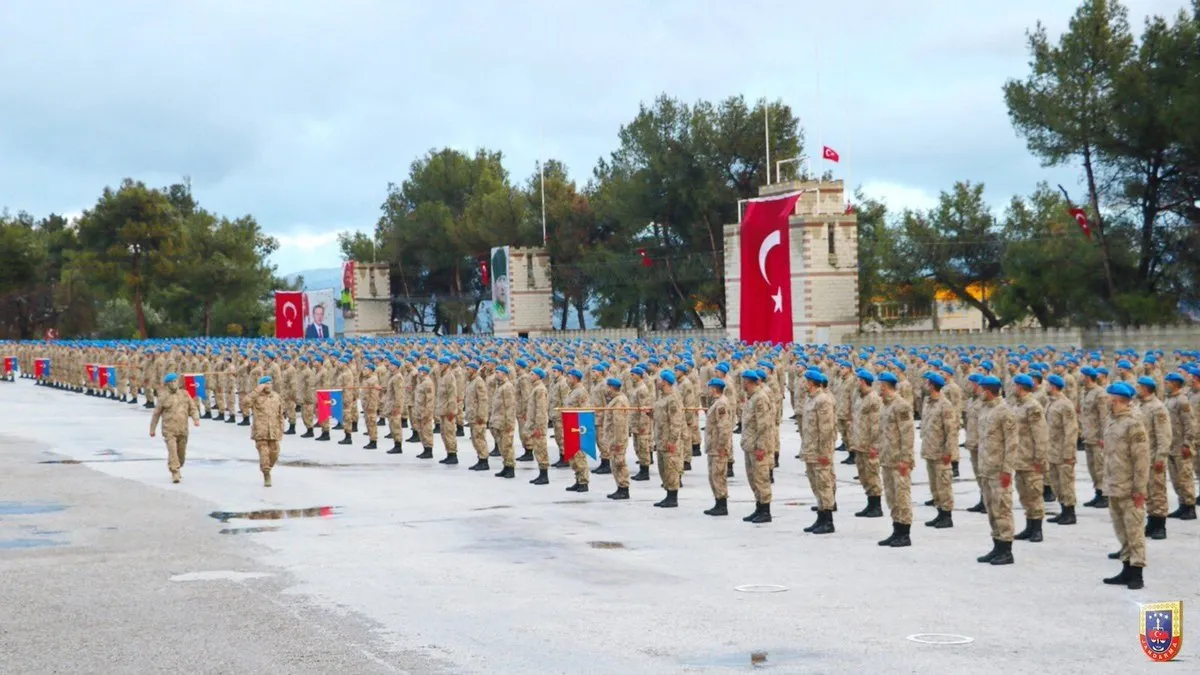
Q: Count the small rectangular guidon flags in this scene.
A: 7